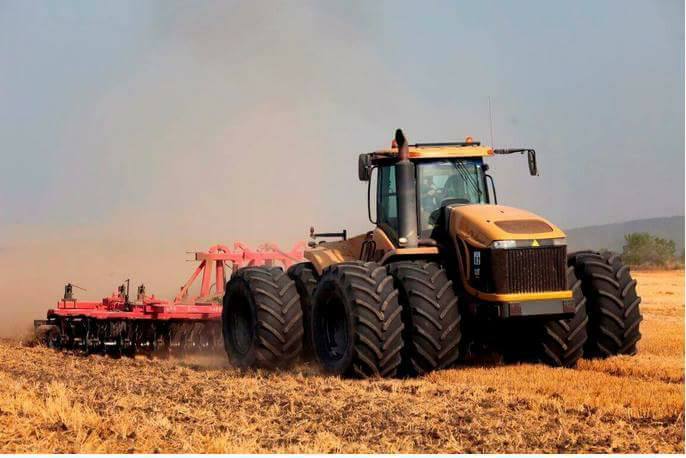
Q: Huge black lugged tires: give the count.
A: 6